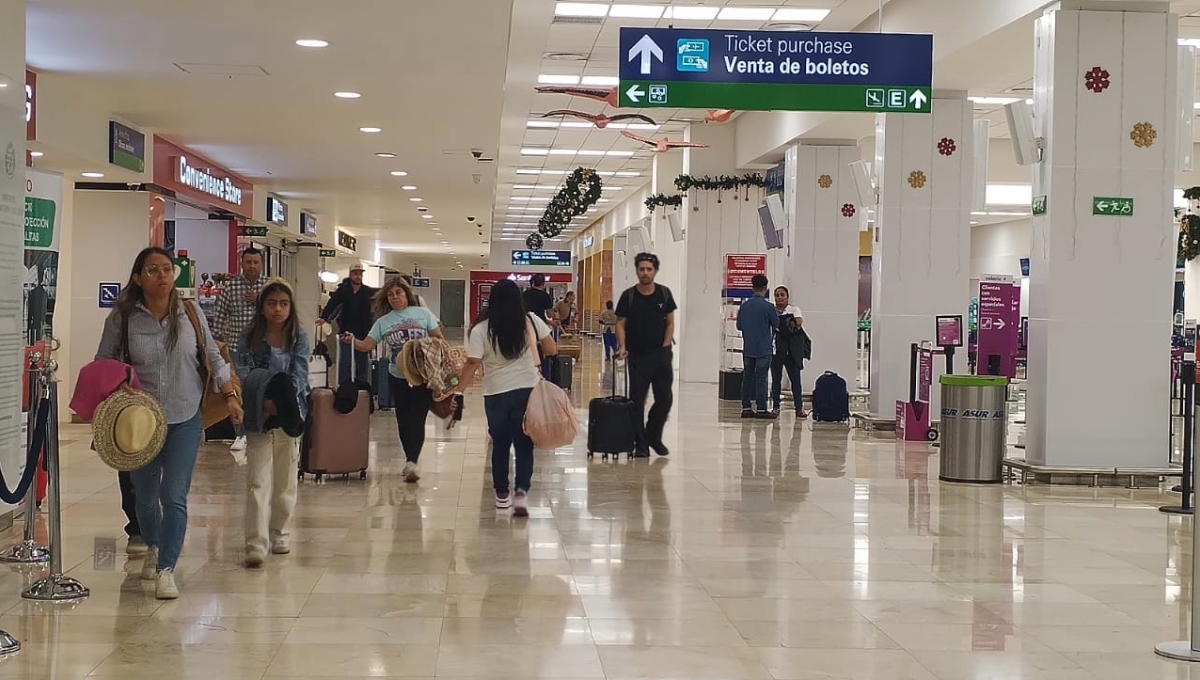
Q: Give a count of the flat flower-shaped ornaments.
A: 6